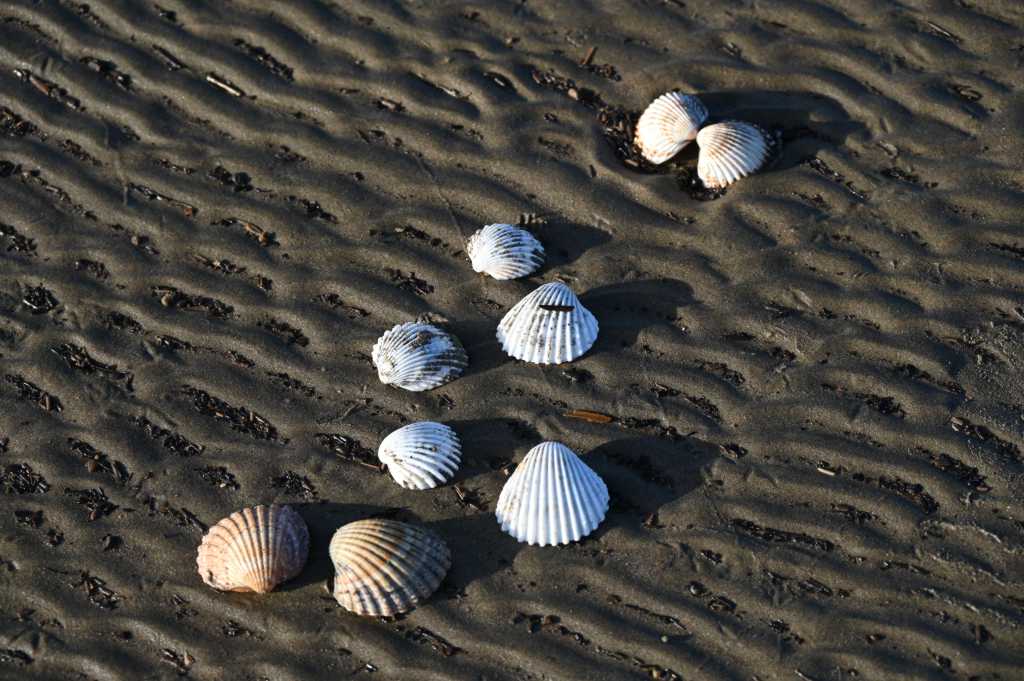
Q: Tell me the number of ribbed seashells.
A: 9